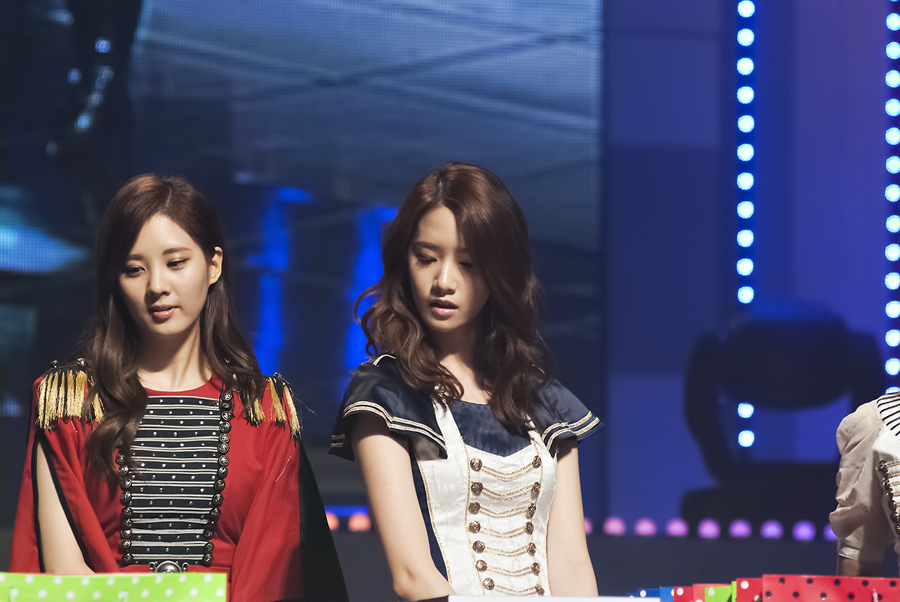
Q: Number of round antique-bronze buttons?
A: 14